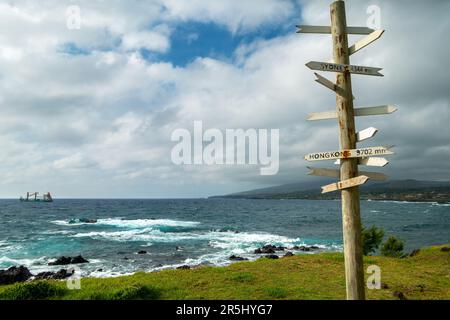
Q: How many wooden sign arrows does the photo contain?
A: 10